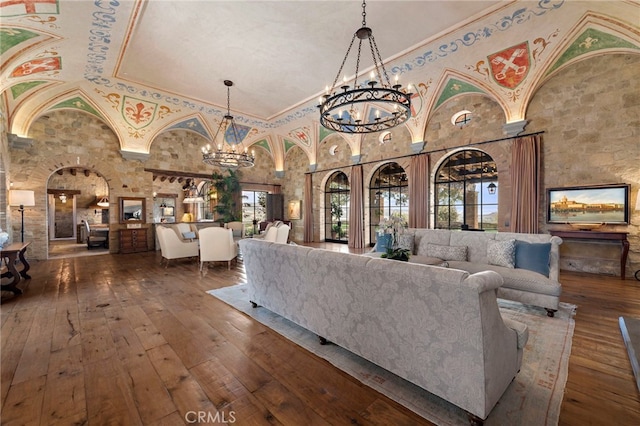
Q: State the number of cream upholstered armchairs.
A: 6